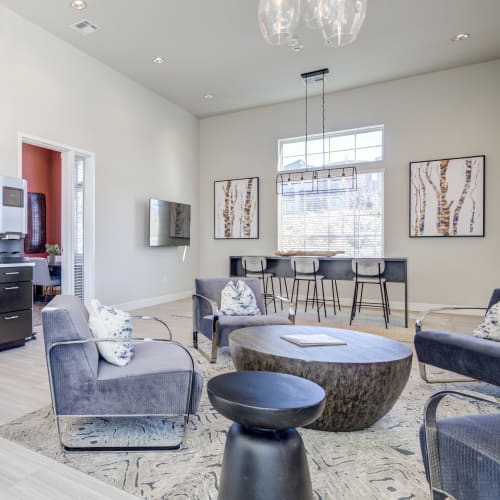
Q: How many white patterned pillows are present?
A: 3